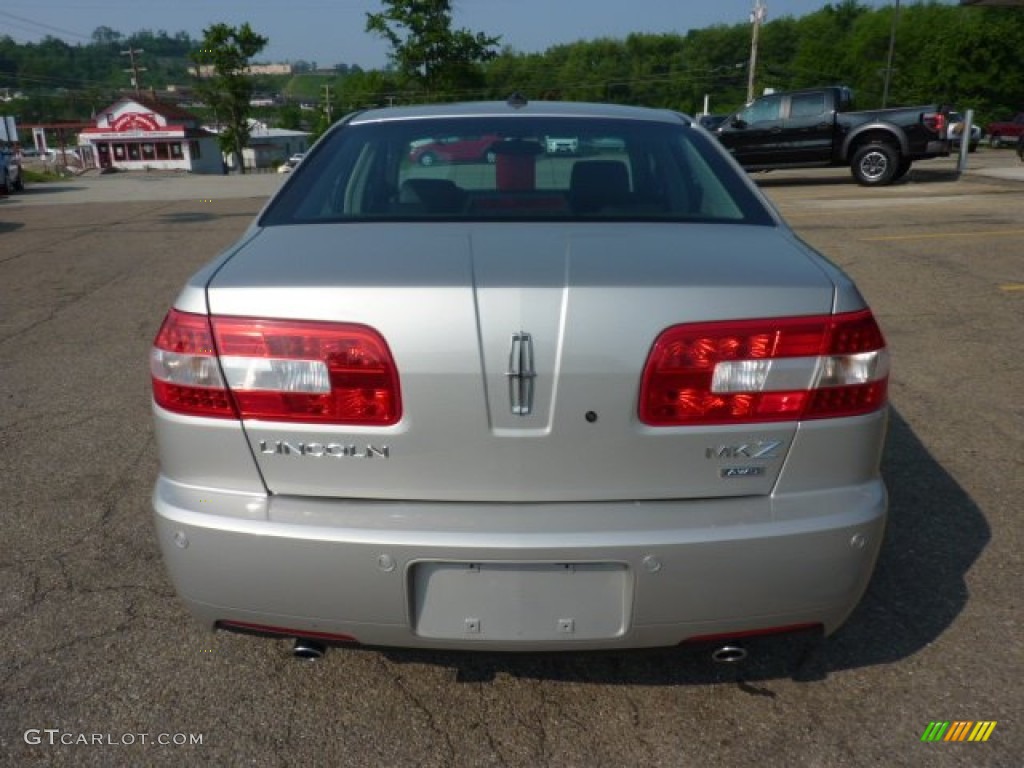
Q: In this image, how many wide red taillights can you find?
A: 2